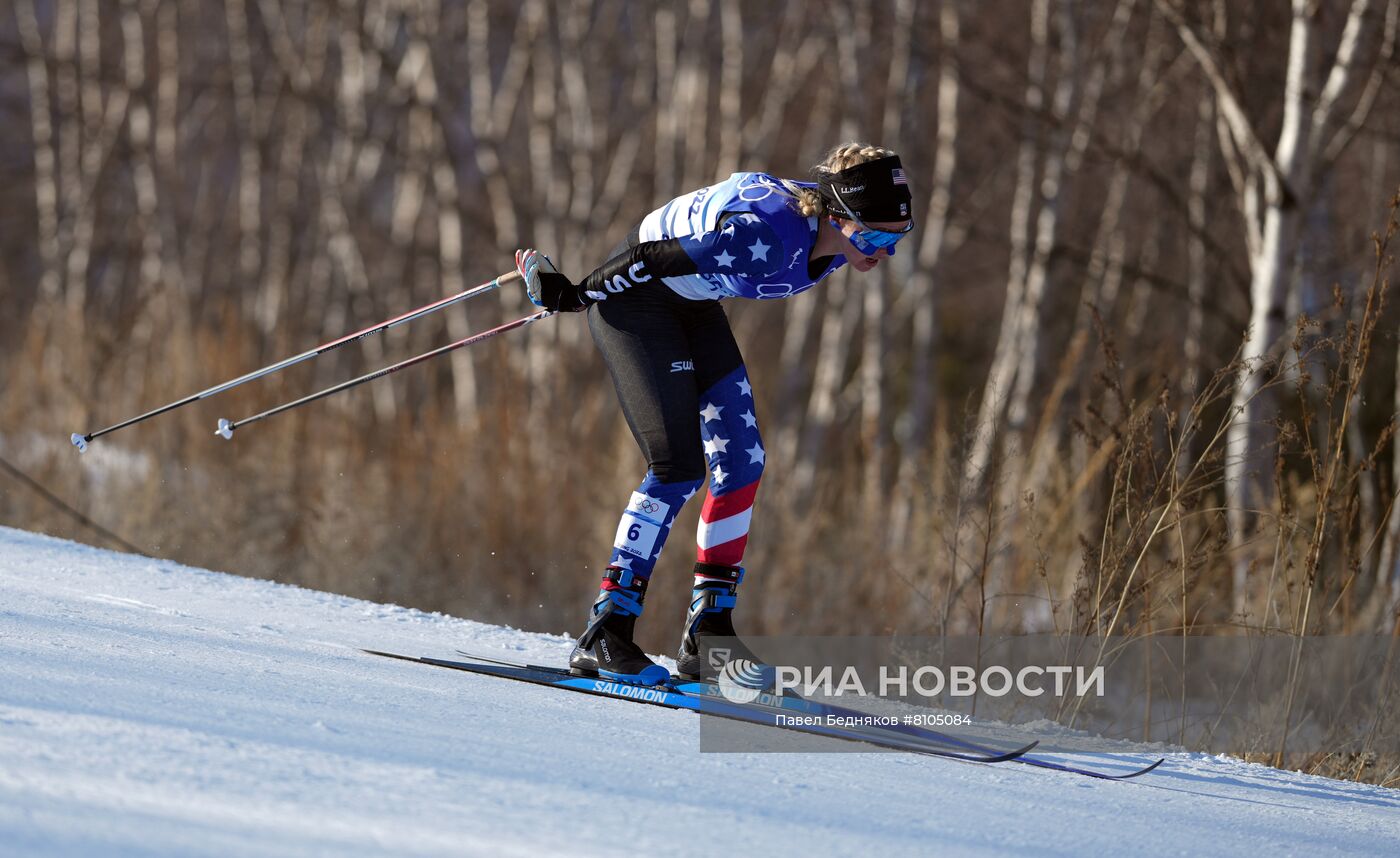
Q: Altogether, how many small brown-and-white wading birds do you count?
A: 0